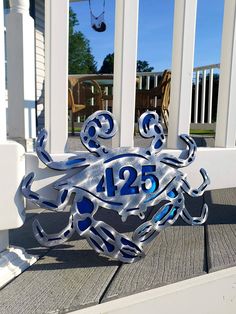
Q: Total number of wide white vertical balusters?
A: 4